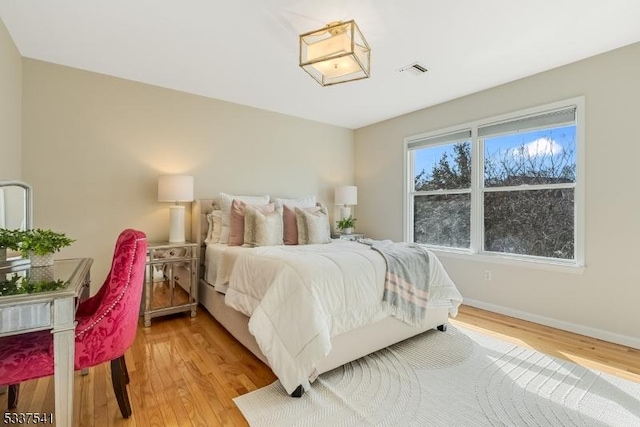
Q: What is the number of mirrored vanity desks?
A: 1